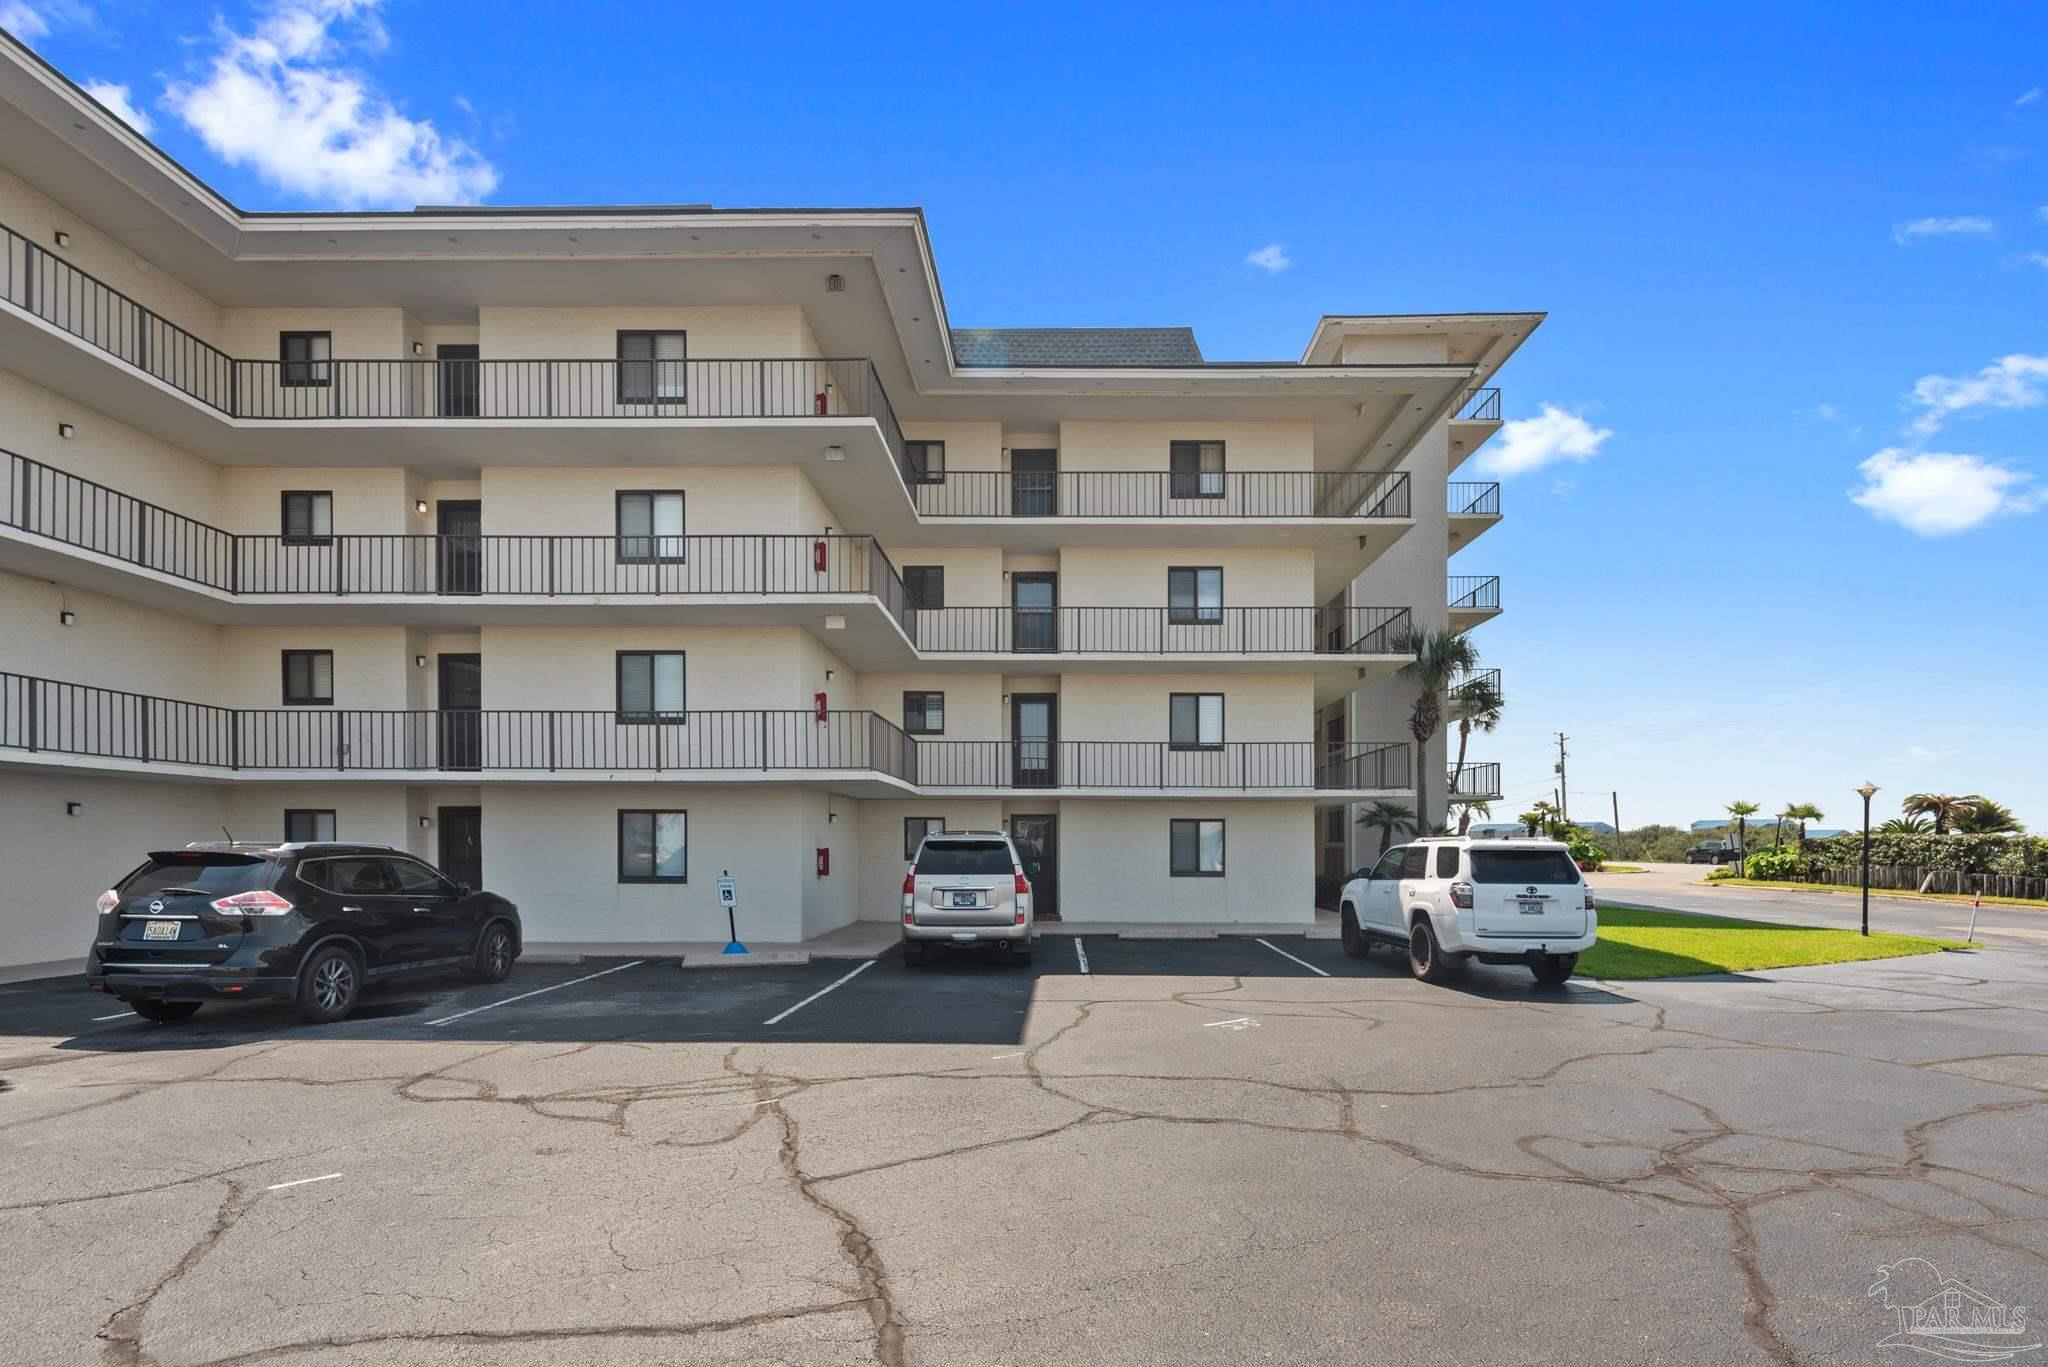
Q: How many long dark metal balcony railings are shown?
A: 3